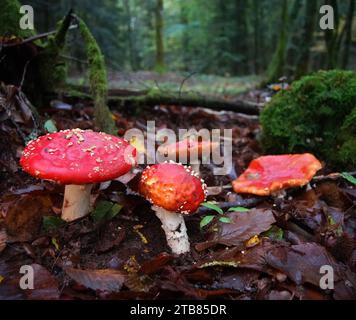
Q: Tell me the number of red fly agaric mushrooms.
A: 4